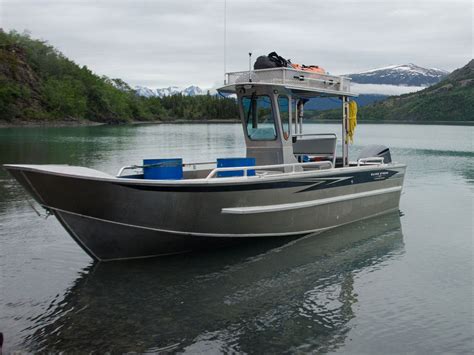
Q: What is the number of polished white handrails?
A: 3